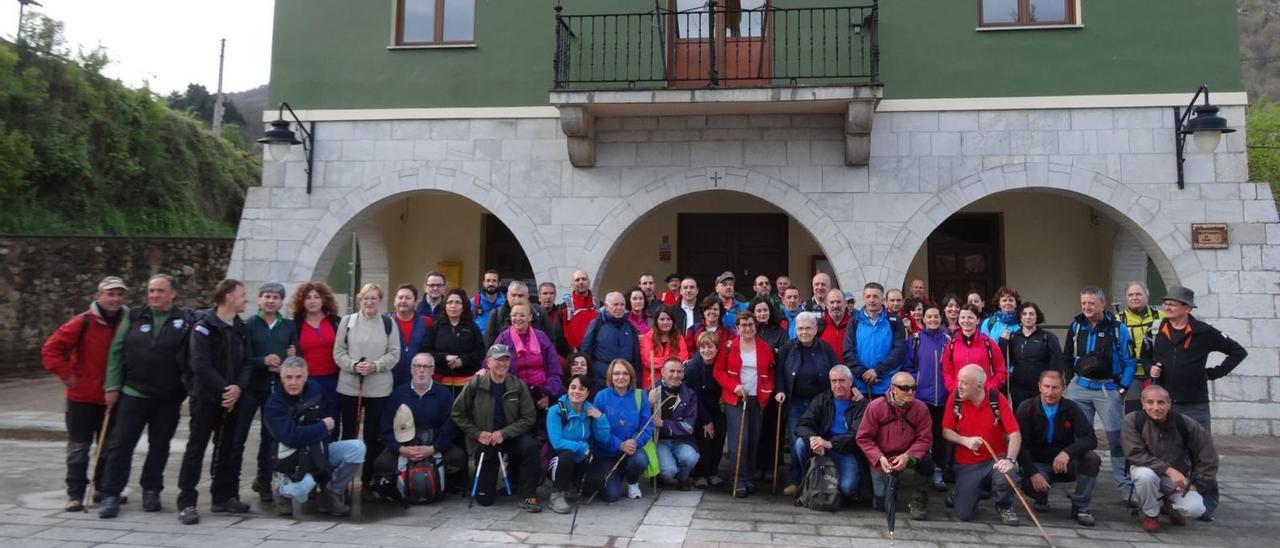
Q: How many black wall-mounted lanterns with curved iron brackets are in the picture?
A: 2